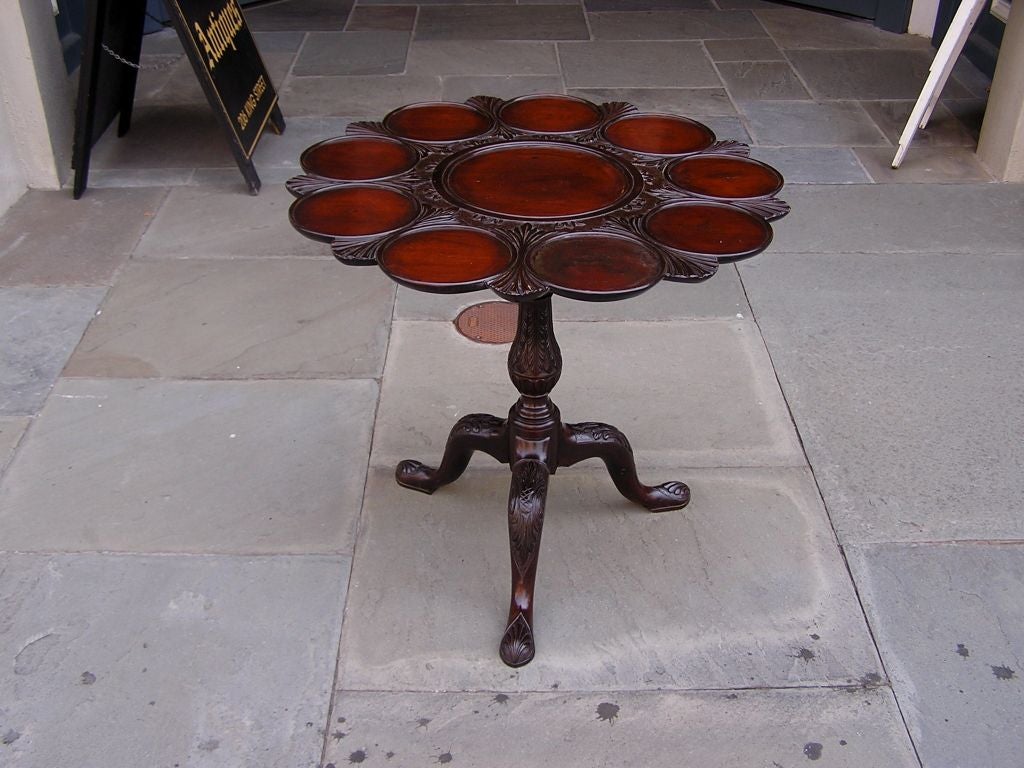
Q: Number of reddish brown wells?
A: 10